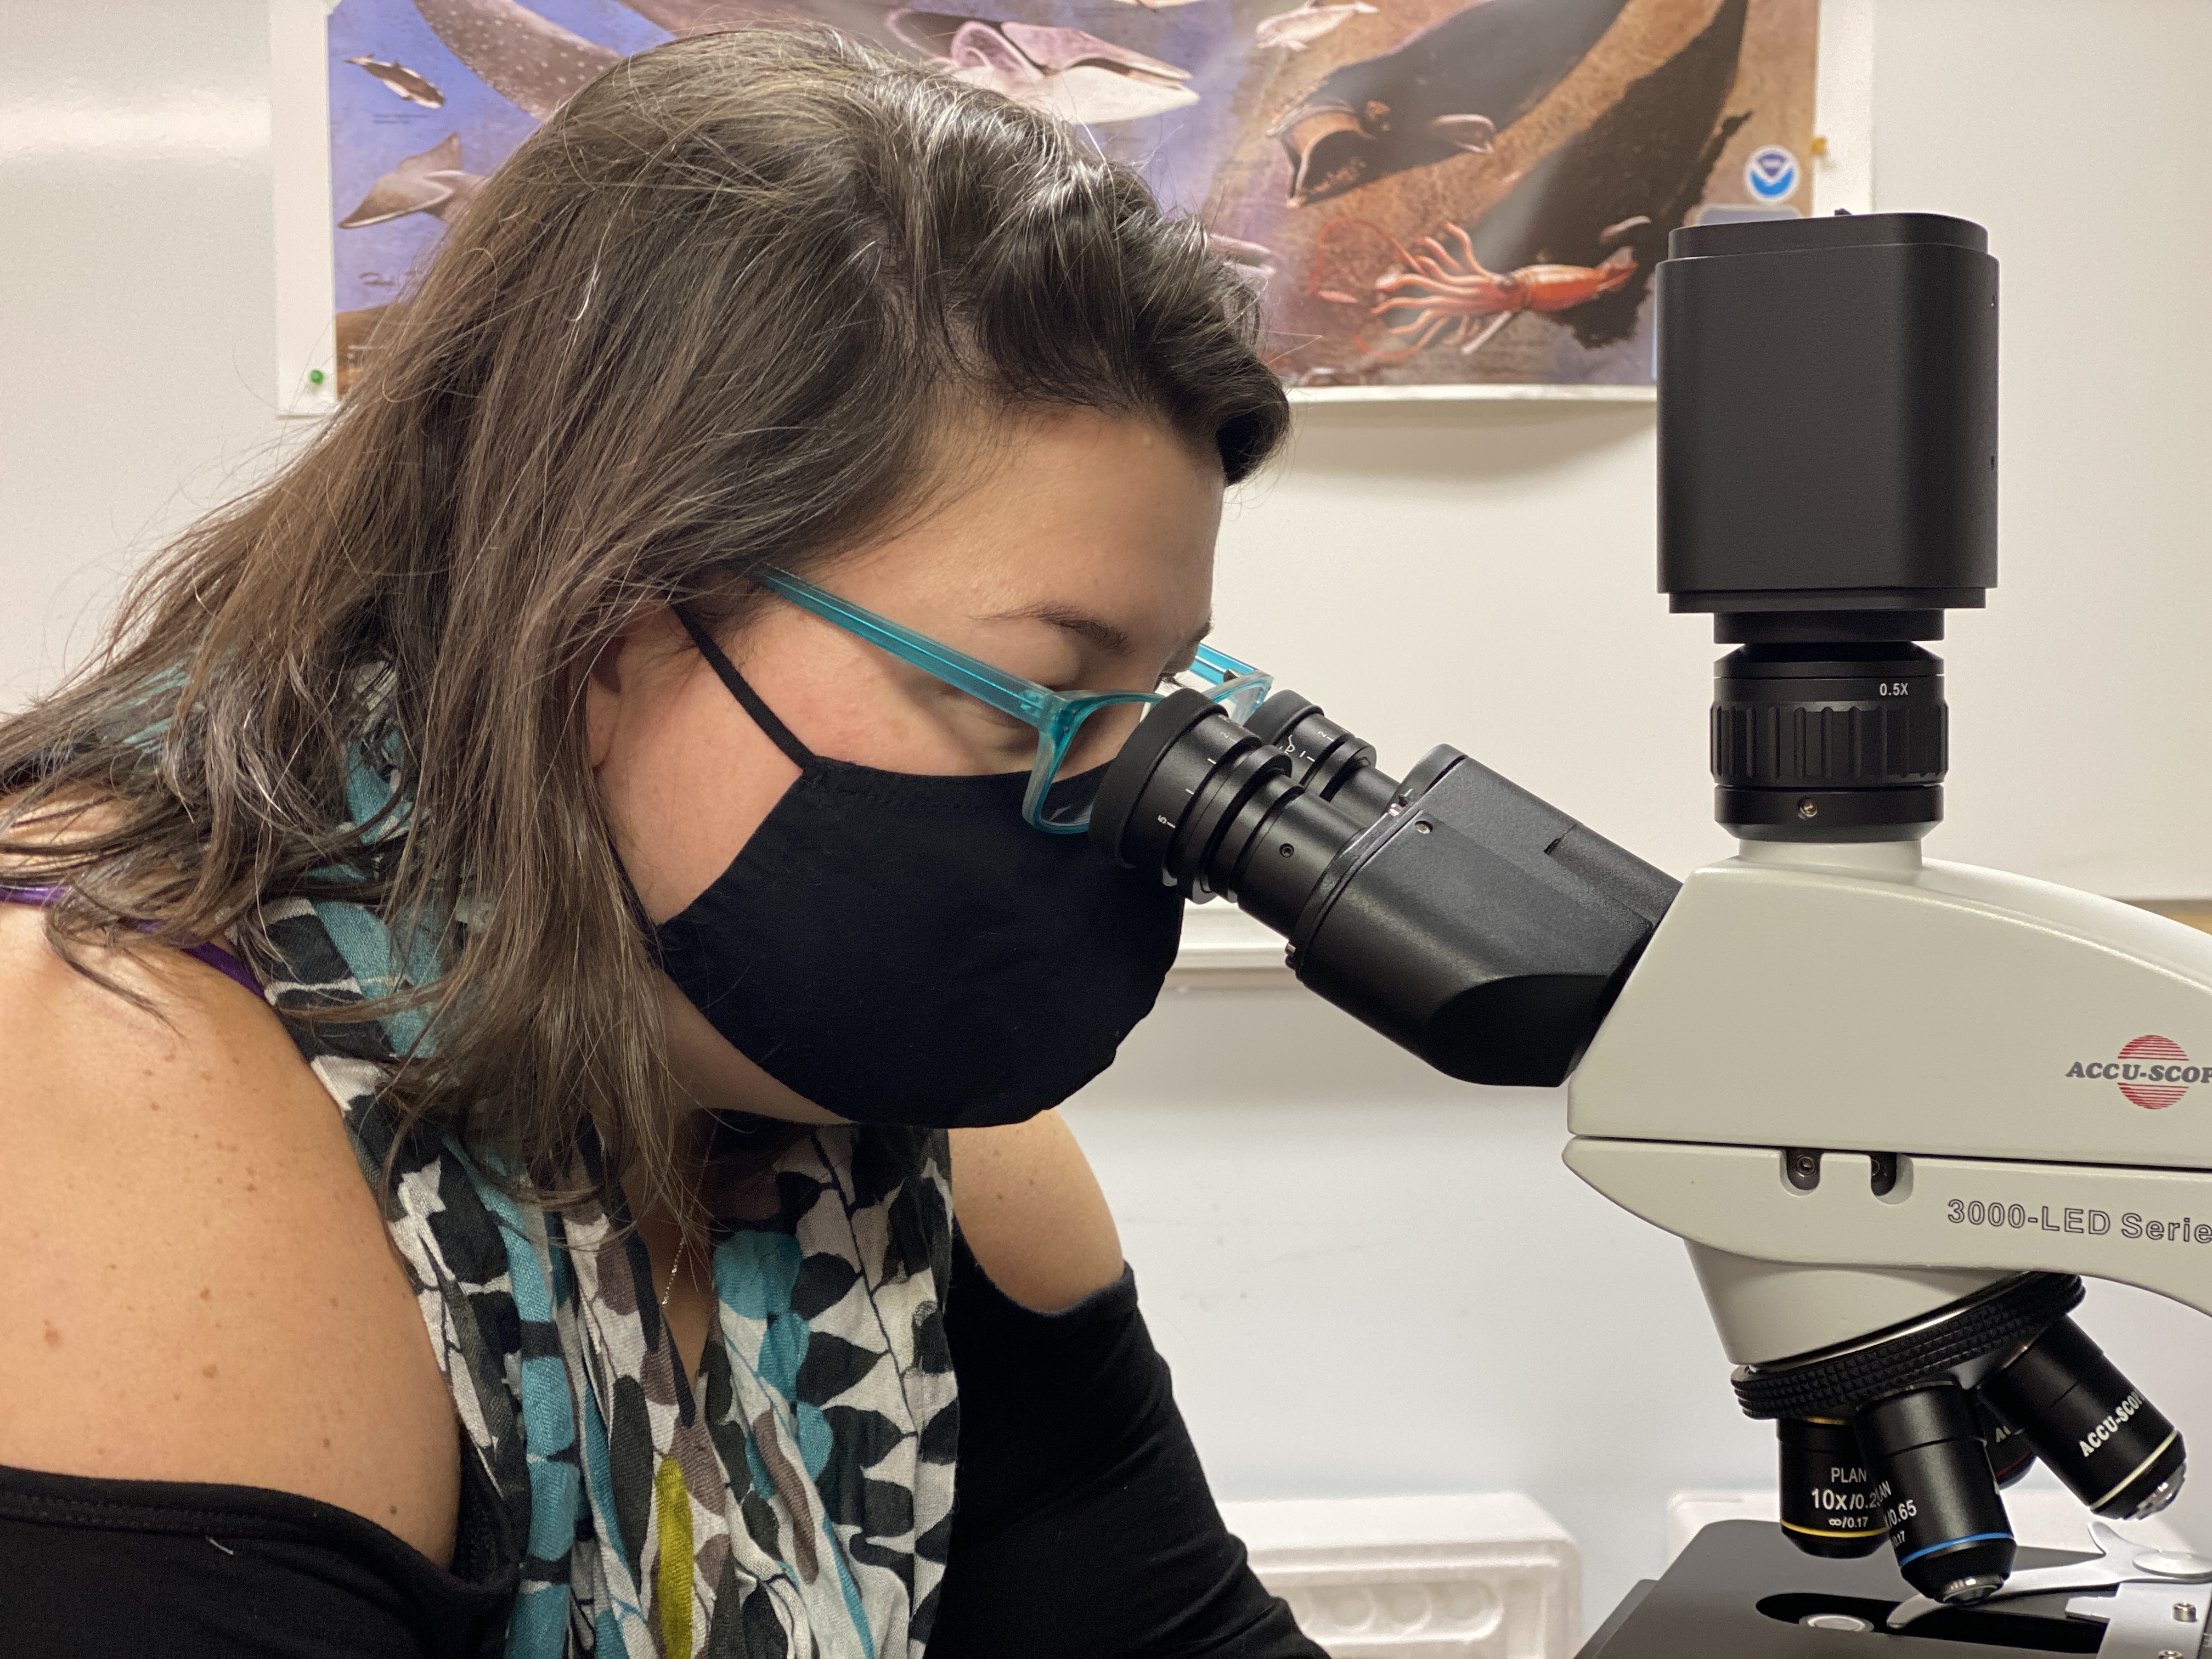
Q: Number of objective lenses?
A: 4